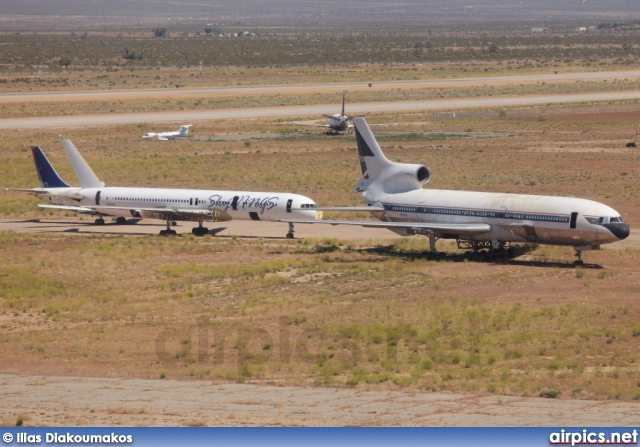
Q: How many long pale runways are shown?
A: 2